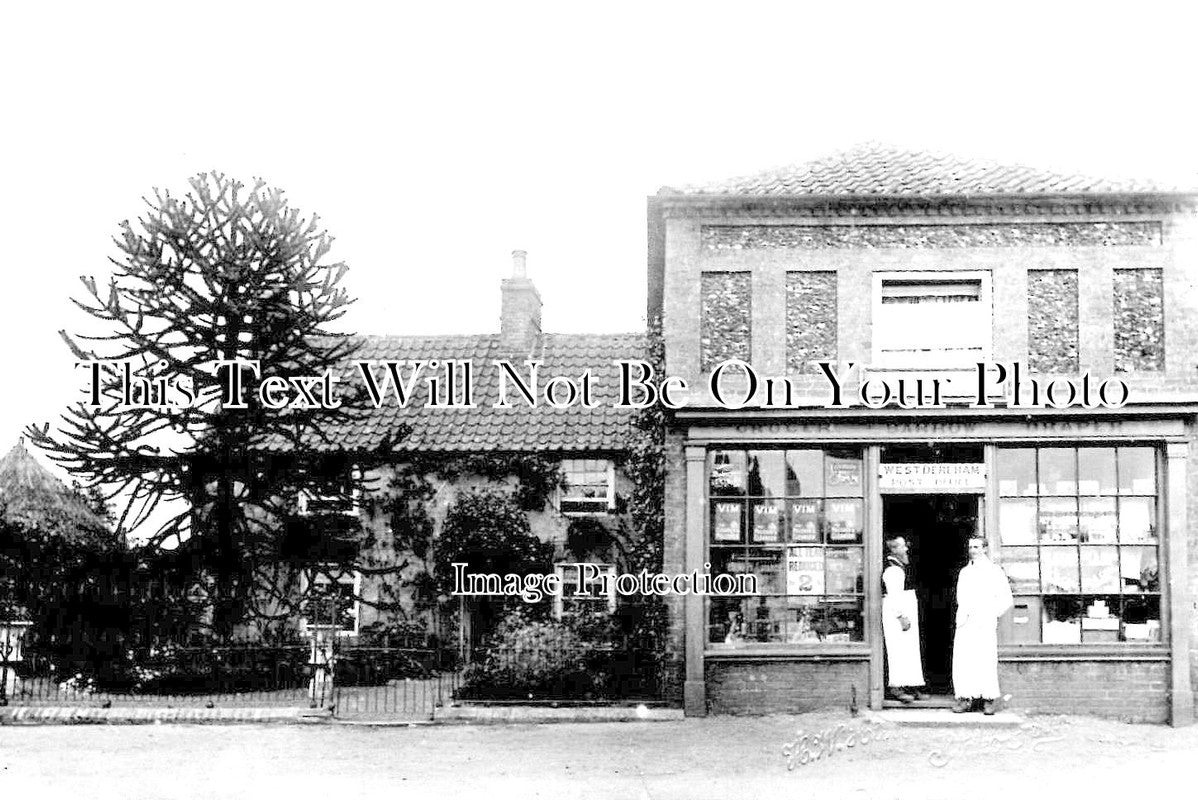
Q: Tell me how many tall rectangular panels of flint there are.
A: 4